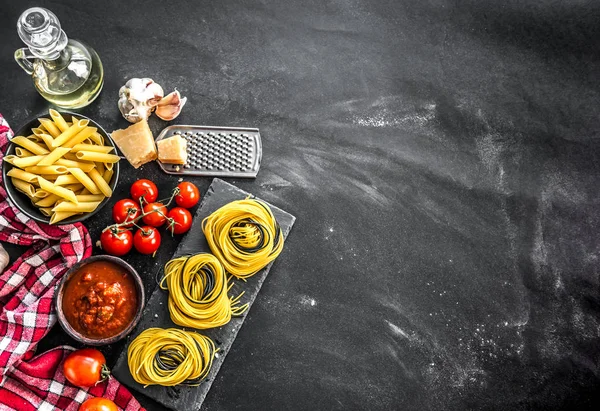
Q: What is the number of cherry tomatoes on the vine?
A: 7